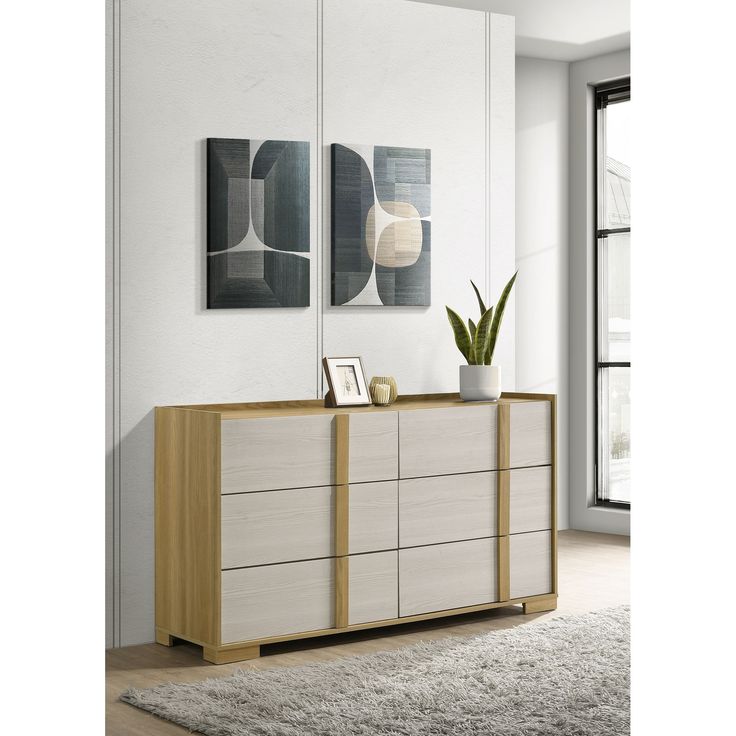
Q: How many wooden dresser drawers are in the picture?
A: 6